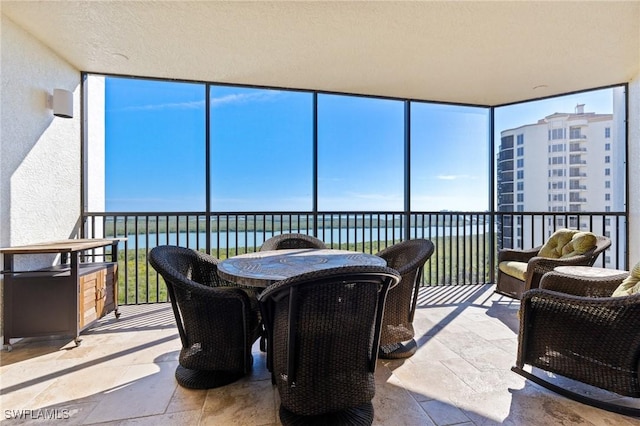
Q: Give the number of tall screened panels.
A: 5